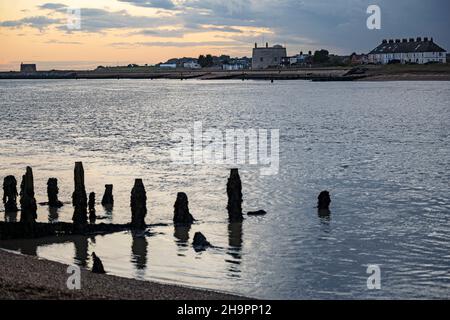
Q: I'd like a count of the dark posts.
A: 12